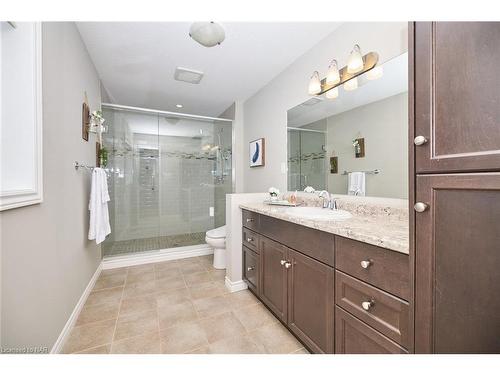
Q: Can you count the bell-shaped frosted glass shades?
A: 3